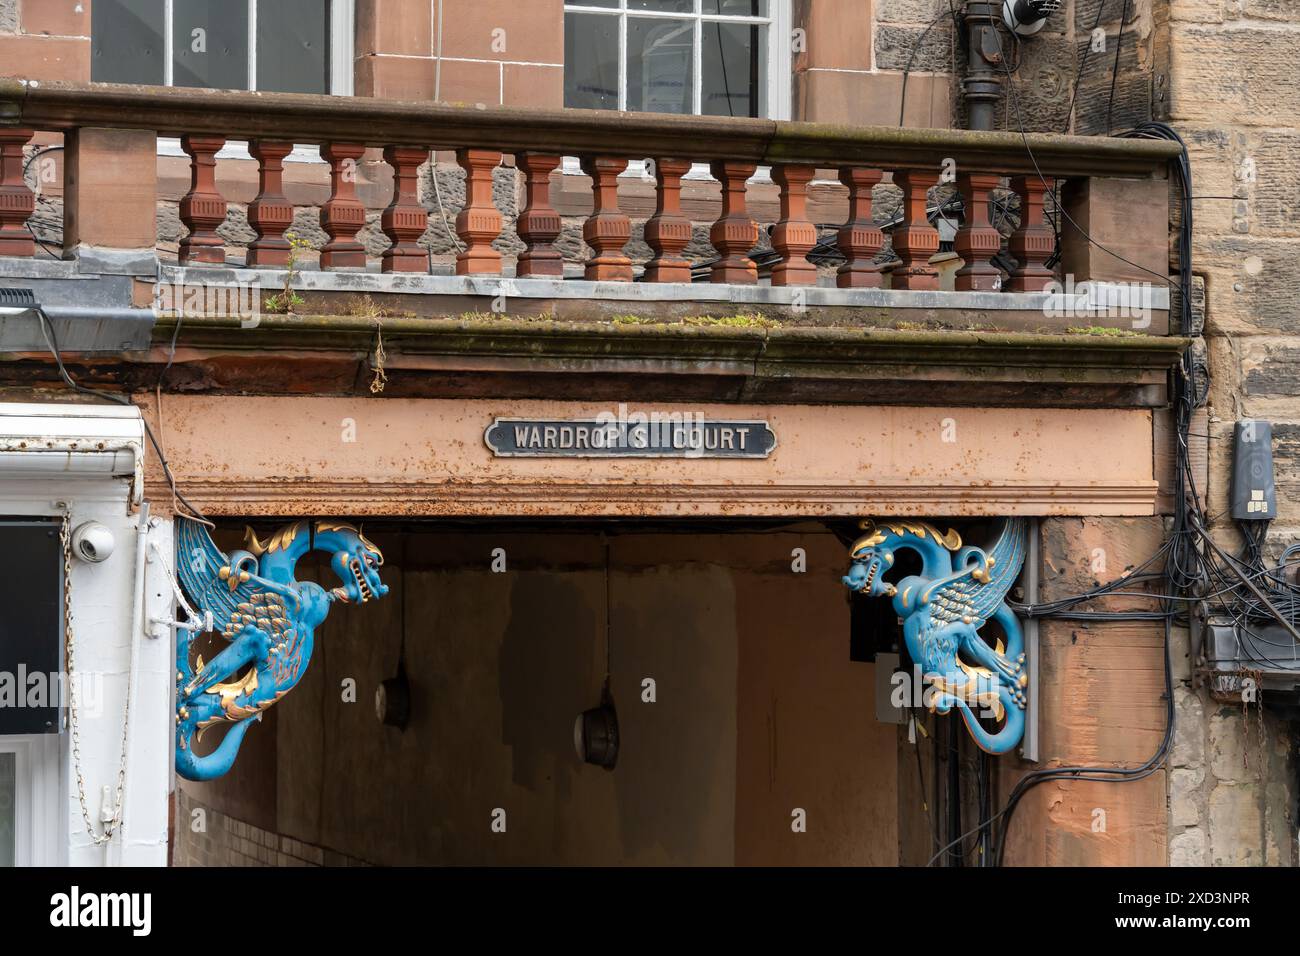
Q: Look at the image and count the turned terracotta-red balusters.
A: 15